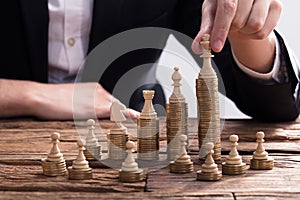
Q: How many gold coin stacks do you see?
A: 12